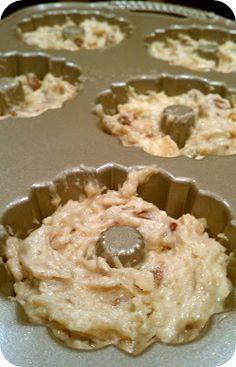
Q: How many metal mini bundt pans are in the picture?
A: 5